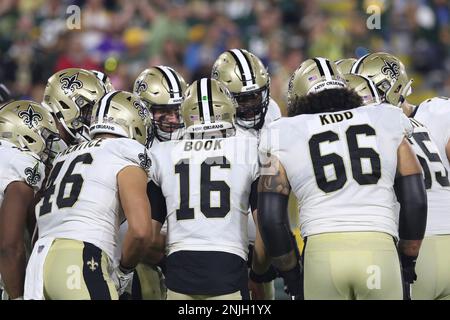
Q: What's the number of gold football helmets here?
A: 11